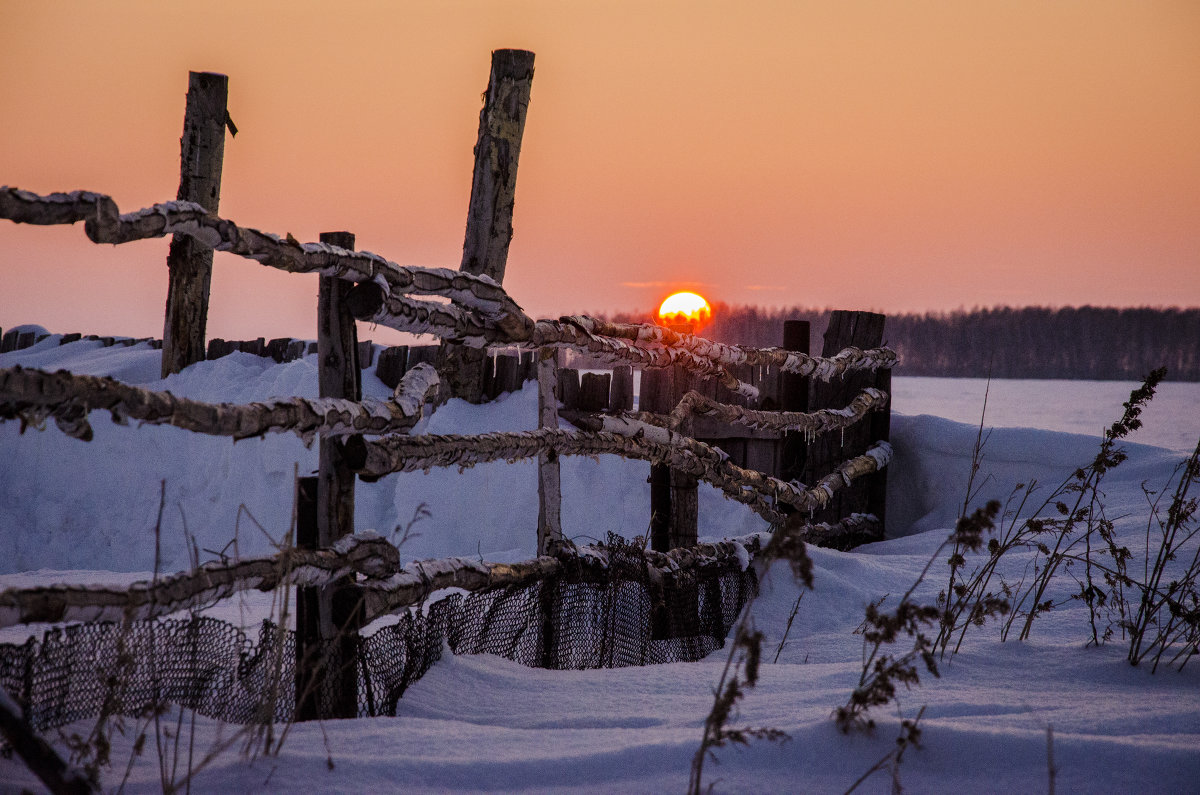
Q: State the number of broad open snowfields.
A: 1